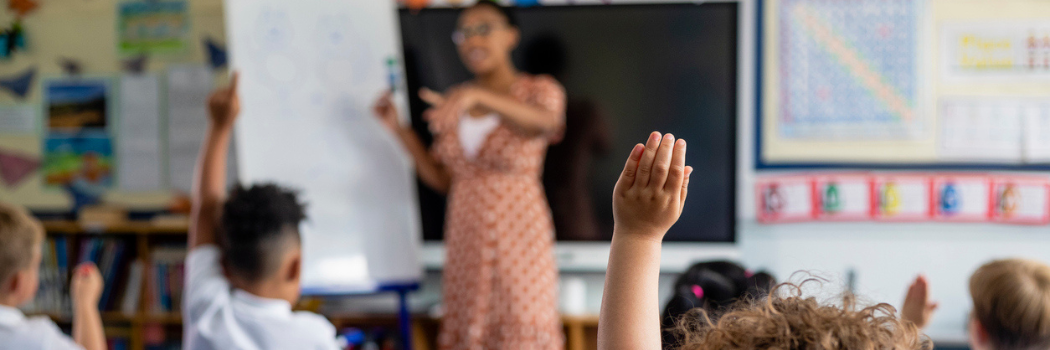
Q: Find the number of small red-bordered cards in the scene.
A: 5